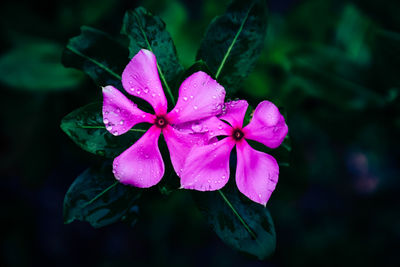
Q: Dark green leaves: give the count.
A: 6